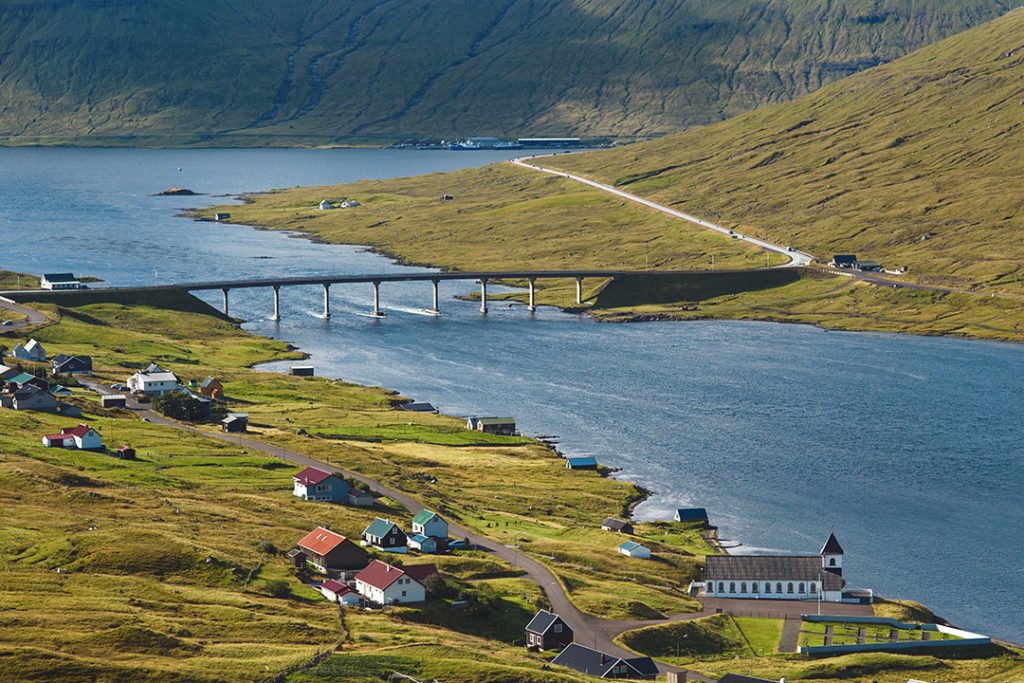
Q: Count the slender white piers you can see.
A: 8